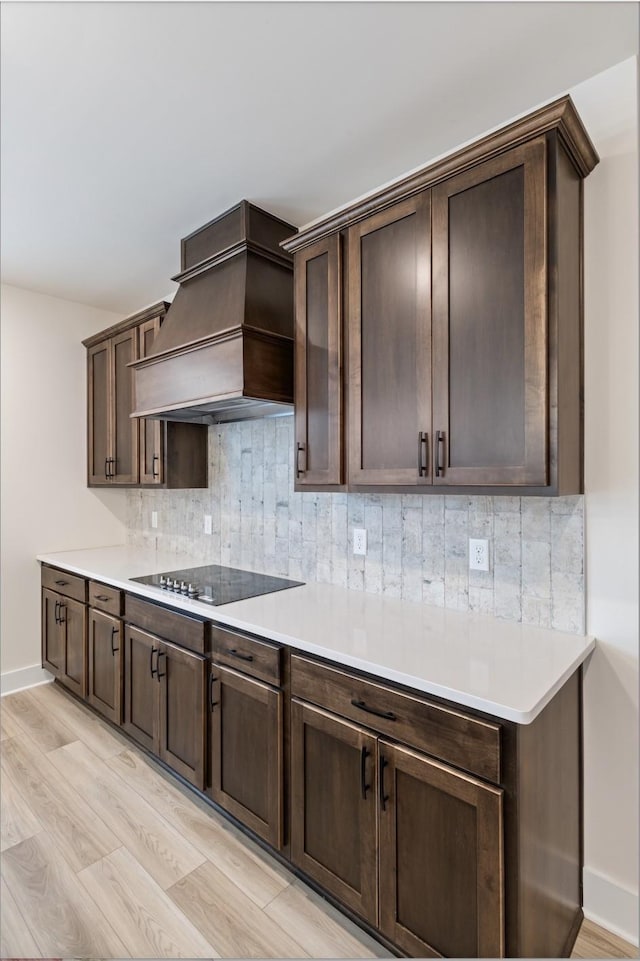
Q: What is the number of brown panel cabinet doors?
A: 14